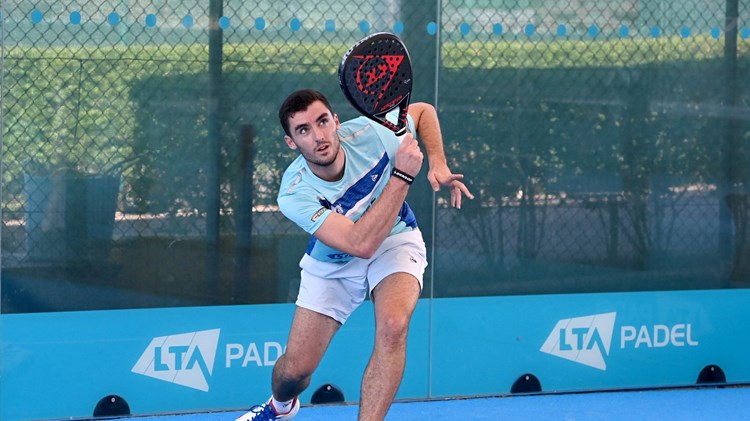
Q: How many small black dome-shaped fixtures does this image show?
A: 4